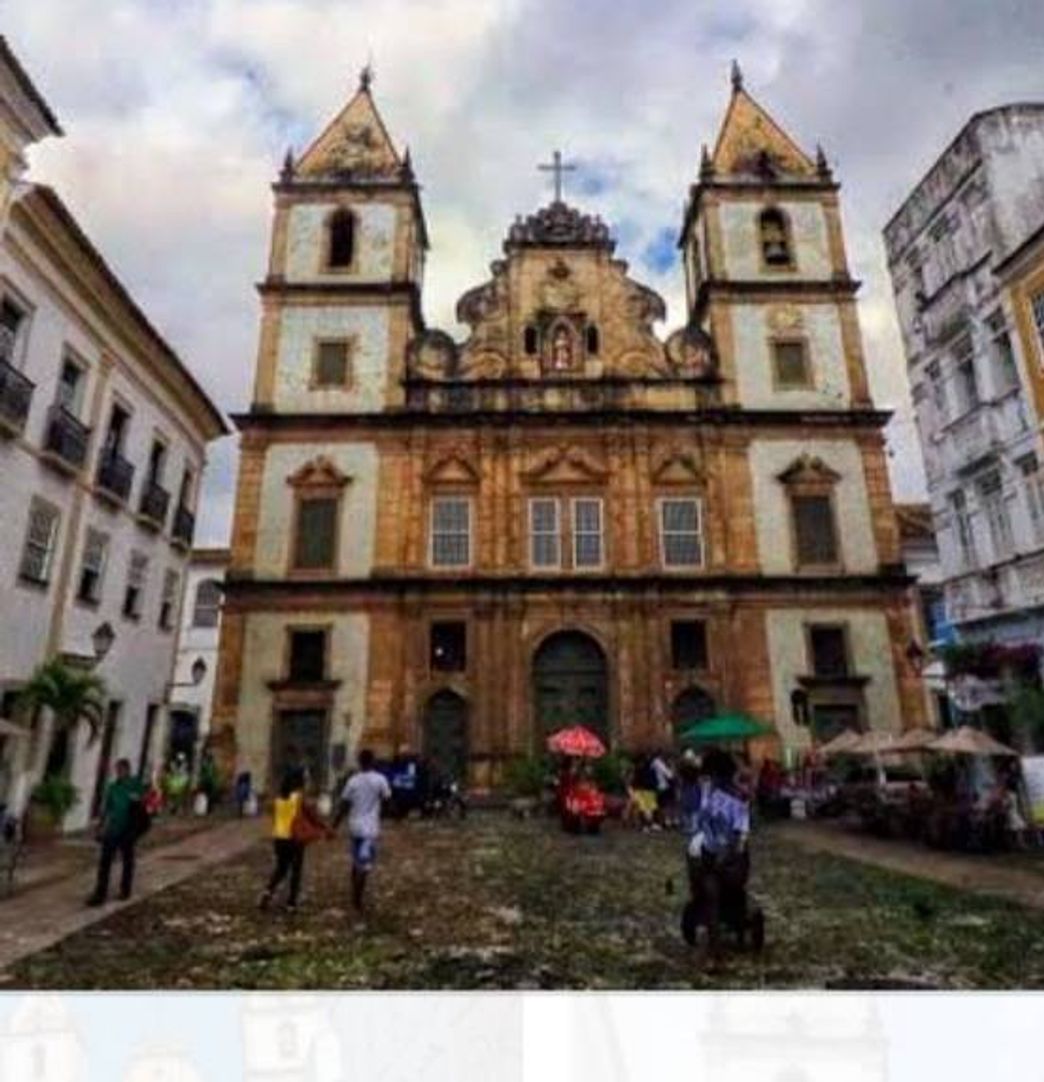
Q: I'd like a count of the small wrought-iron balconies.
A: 5